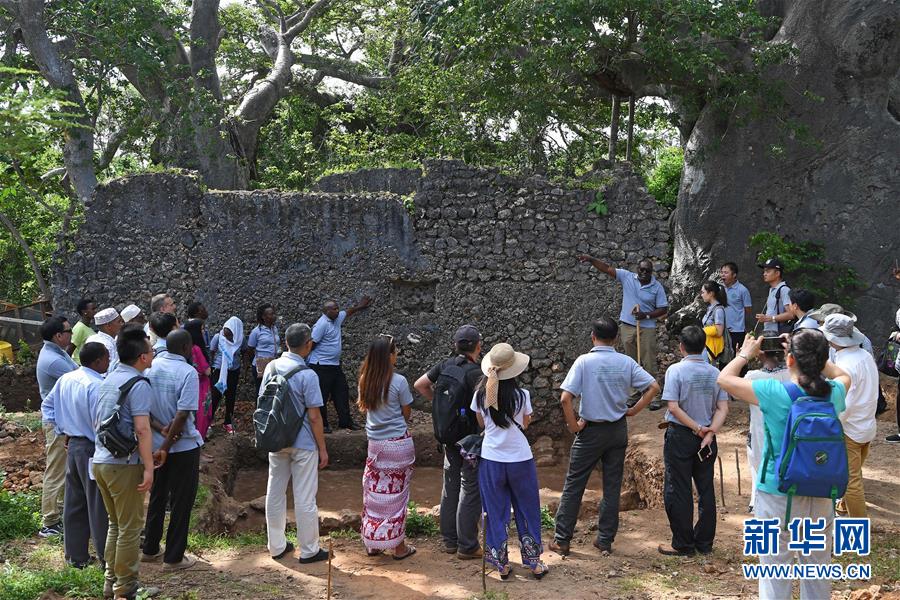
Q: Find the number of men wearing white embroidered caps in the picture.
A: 2